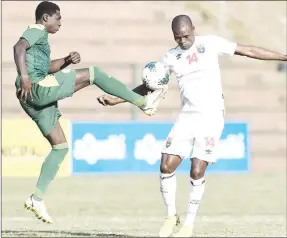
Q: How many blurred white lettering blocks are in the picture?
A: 3